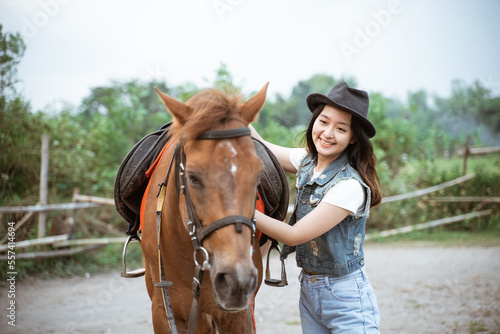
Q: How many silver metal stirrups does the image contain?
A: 2